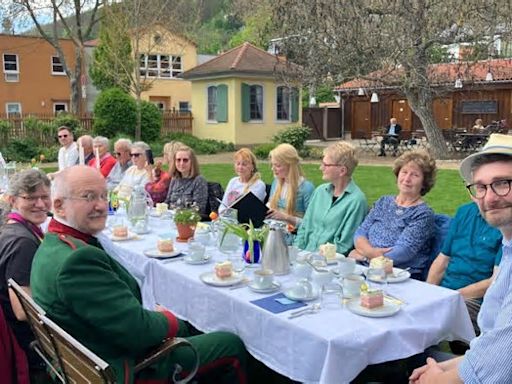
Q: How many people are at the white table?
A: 15